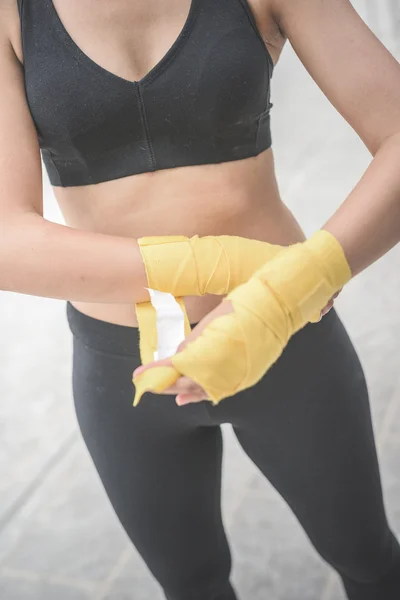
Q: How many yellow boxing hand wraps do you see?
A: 2